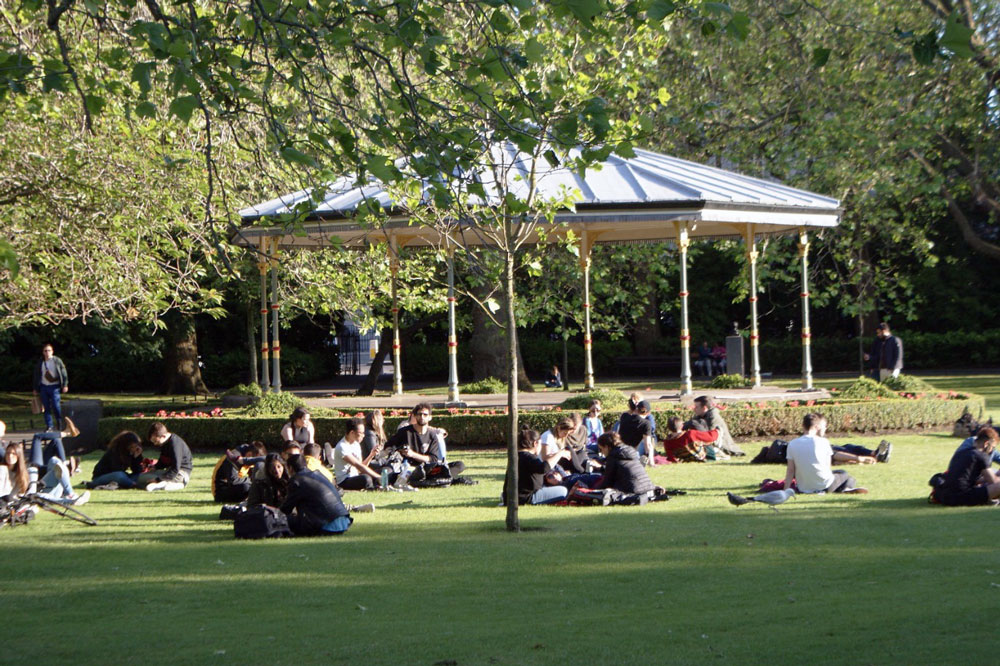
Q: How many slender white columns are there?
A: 8